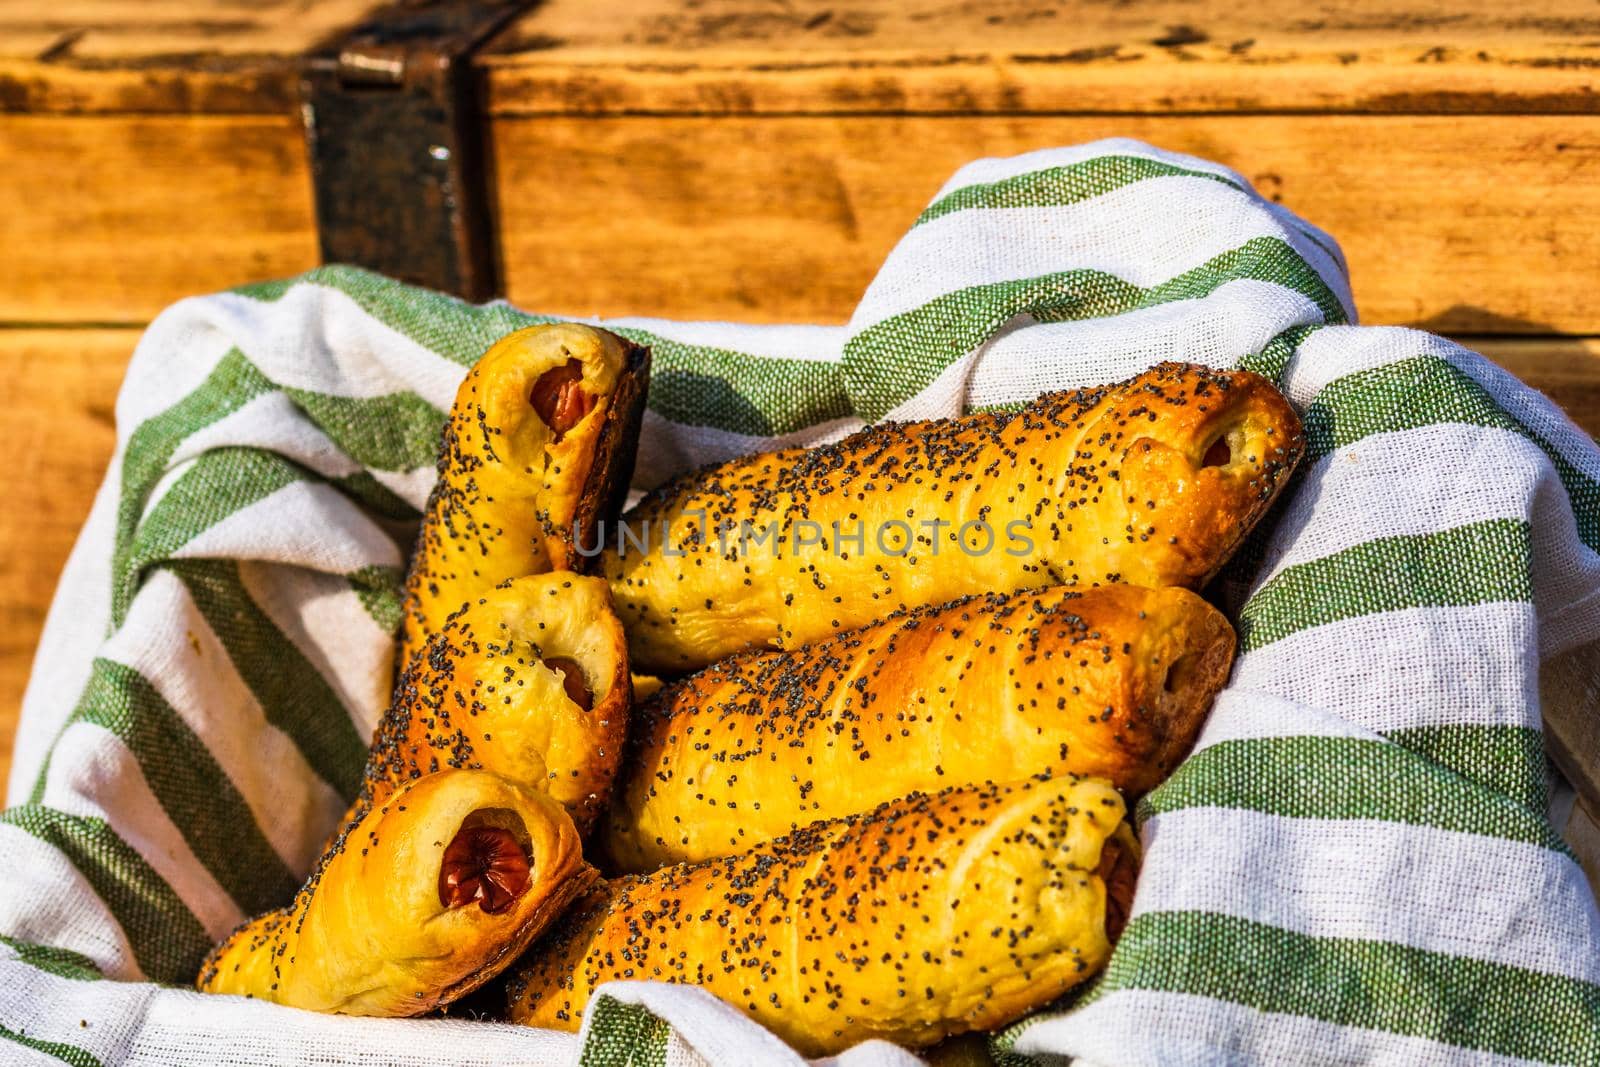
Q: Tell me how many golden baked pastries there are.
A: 6